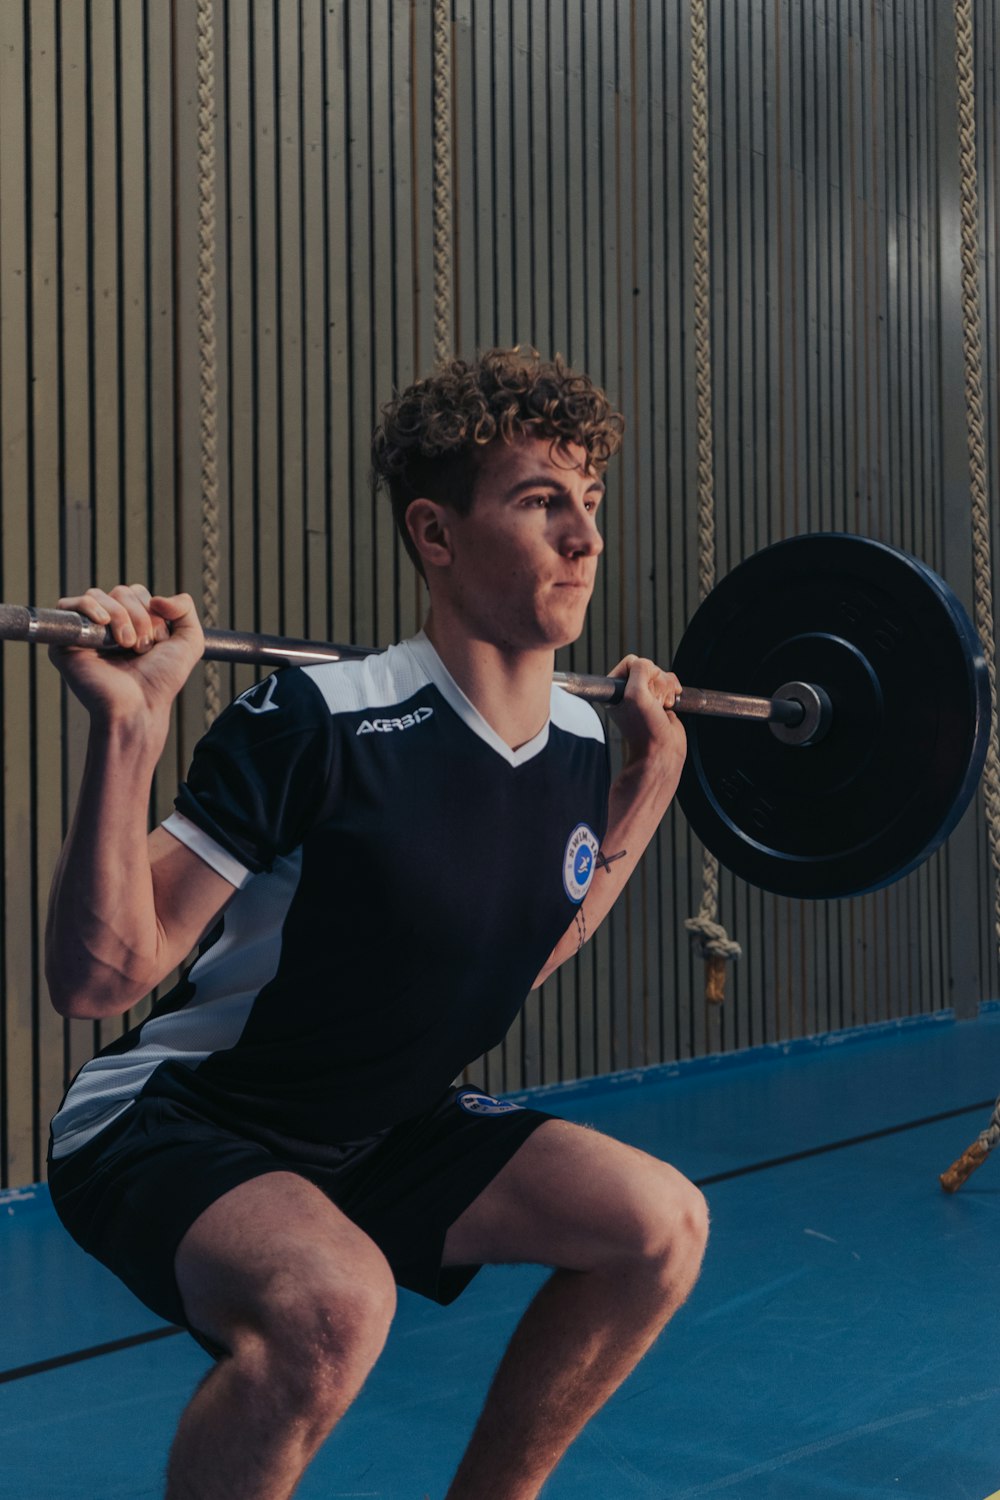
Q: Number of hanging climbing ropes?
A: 4